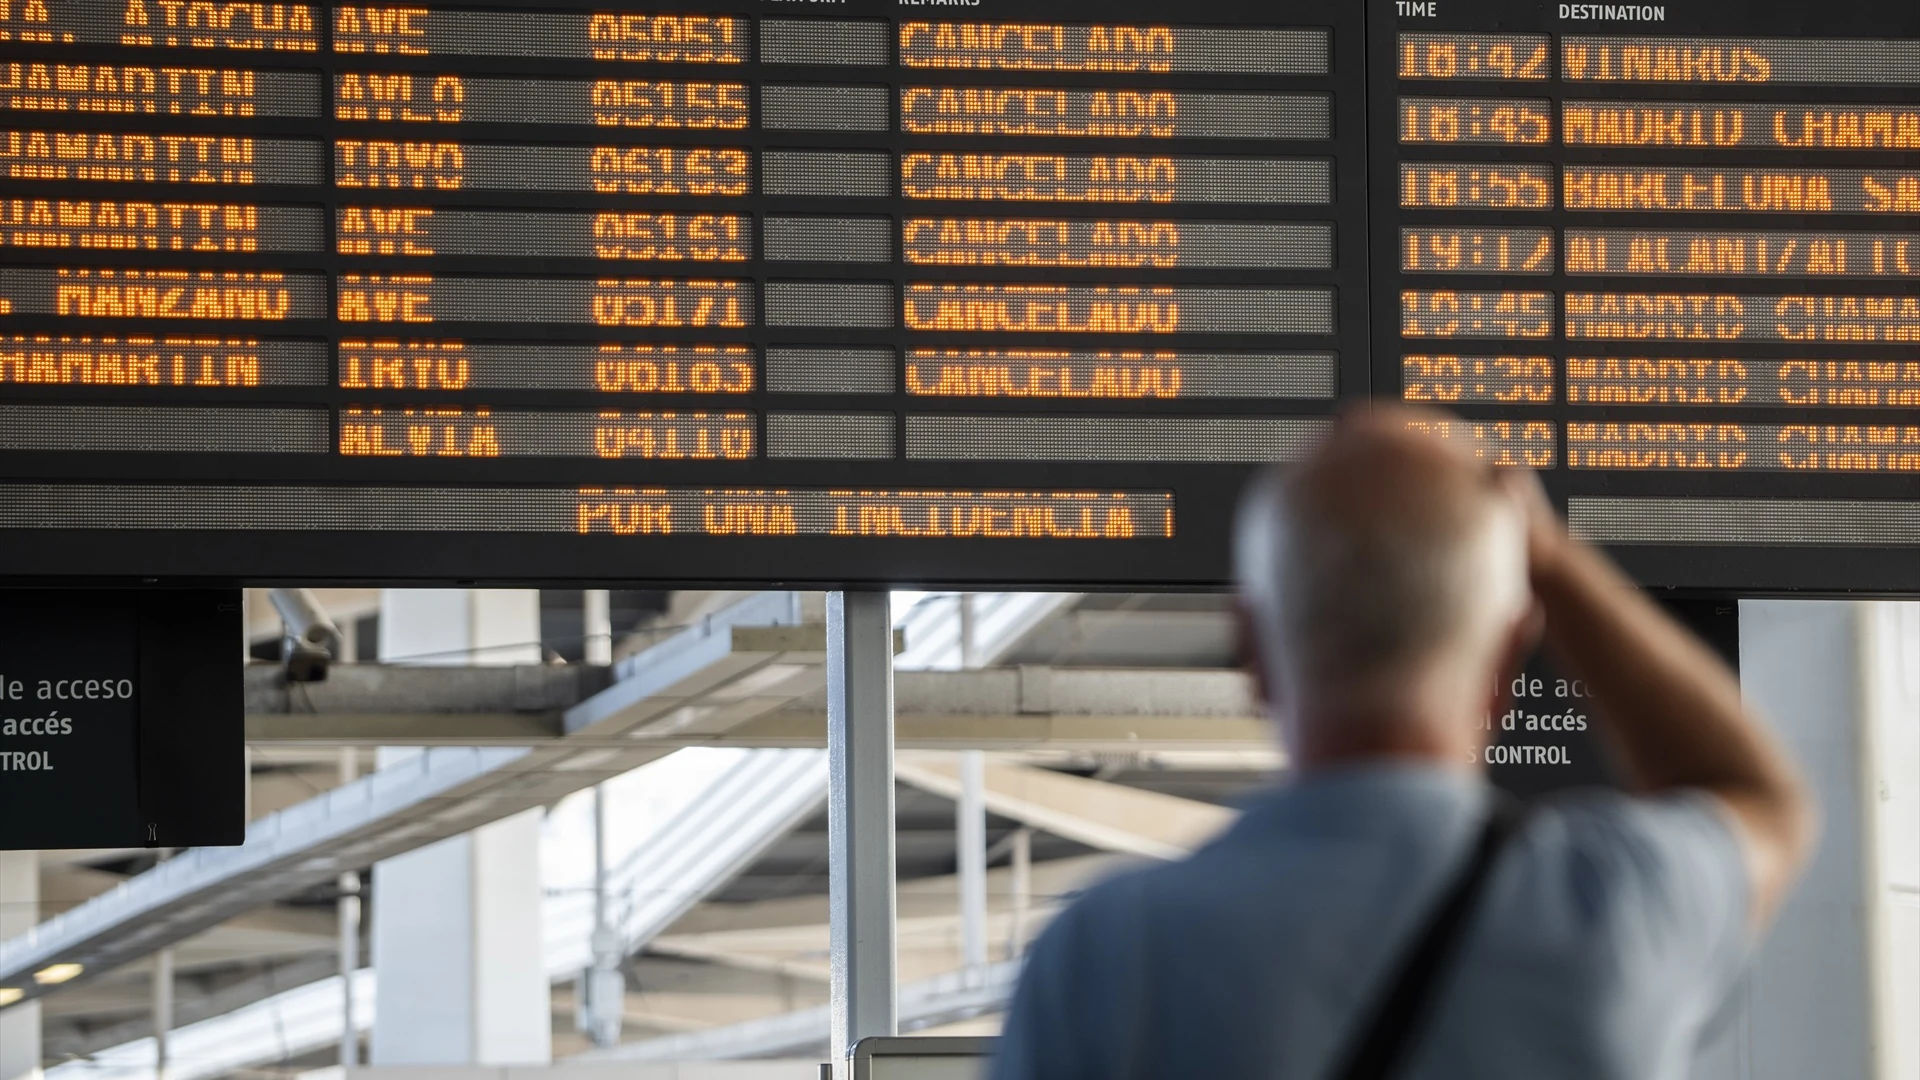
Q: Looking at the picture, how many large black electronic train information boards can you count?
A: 2